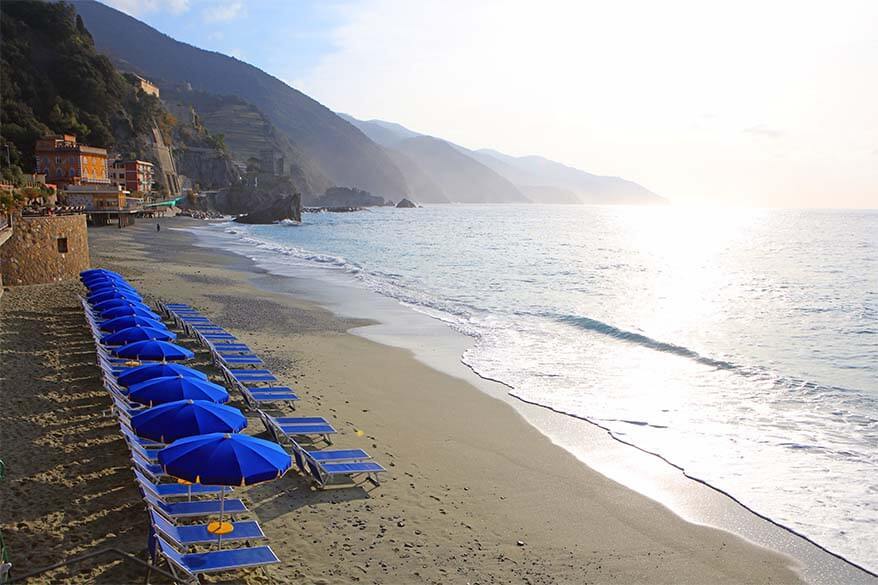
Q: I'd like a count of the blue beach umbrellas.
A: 15